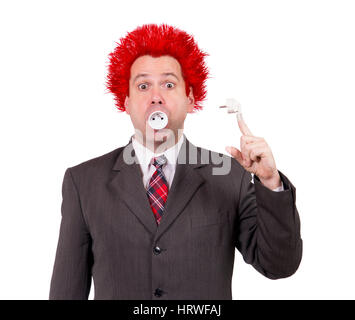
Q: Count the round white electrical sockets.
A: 1